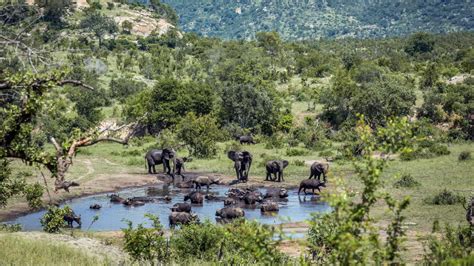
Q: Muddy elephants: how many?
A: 5